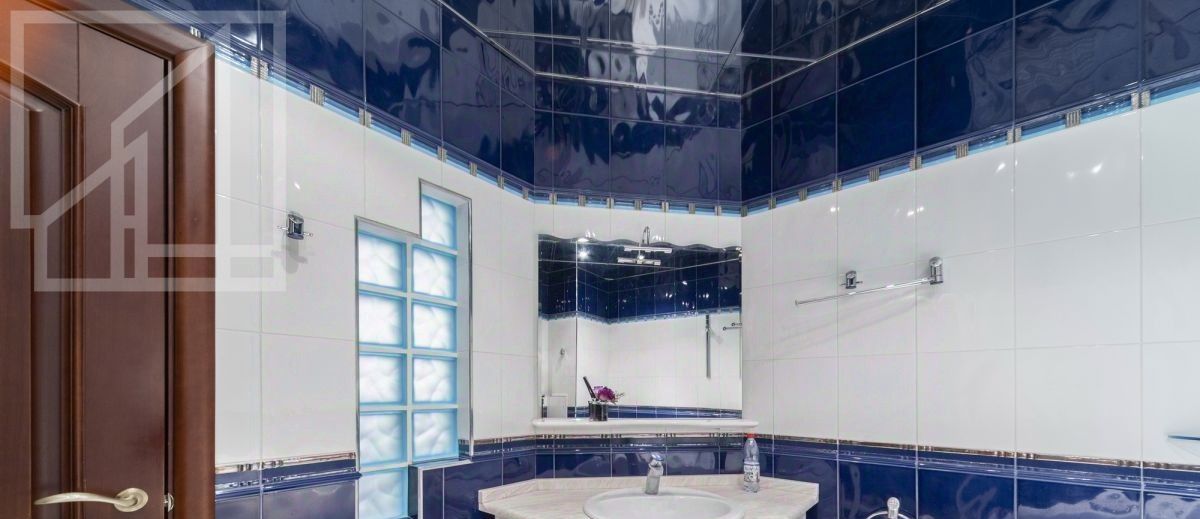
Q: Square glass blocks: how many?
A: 10